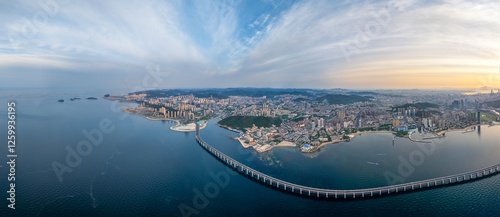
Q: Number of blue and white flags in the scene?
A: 0